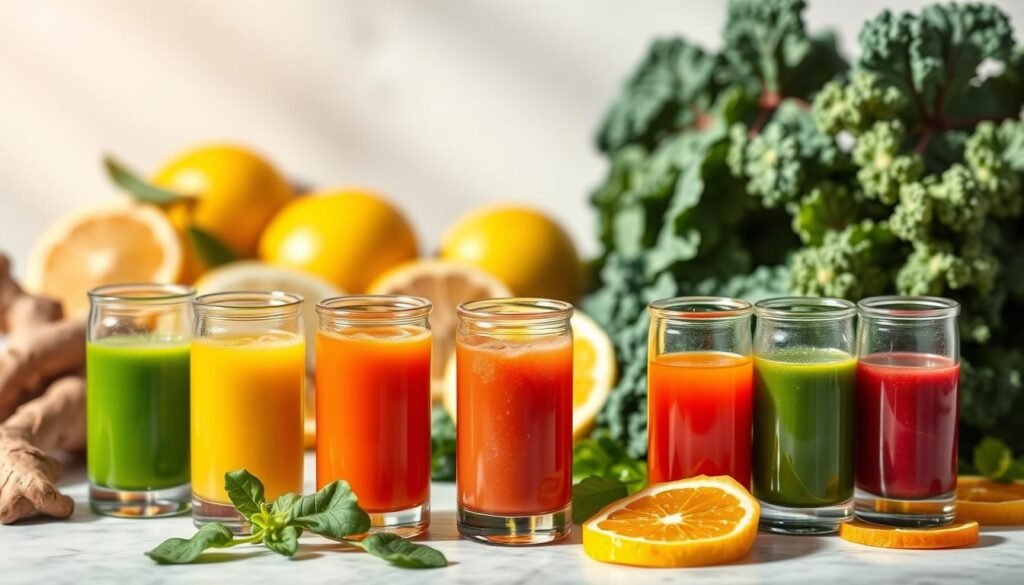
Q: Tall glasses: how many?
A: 7